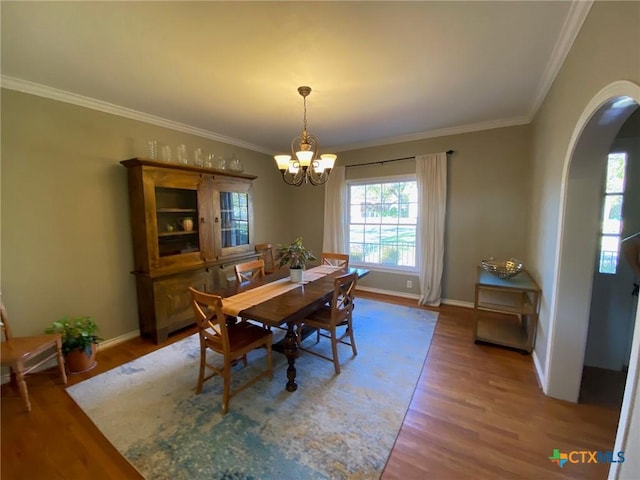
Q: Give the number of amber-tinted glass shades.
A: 5